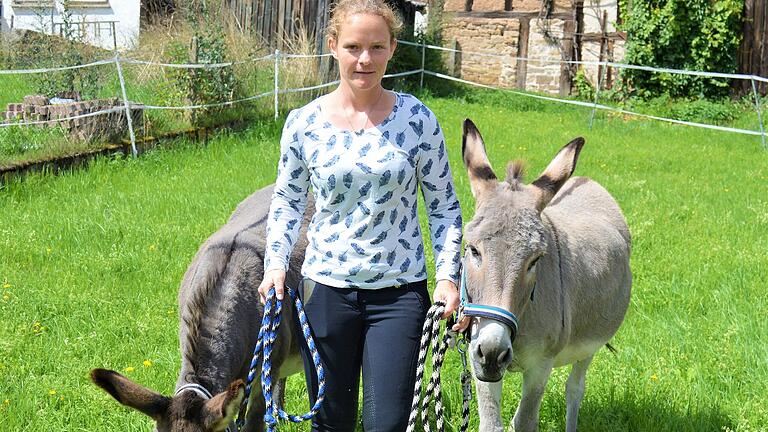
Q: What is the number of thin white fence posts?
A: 5